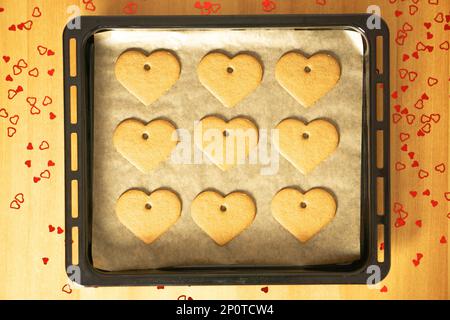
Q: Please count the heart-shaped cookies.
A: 9